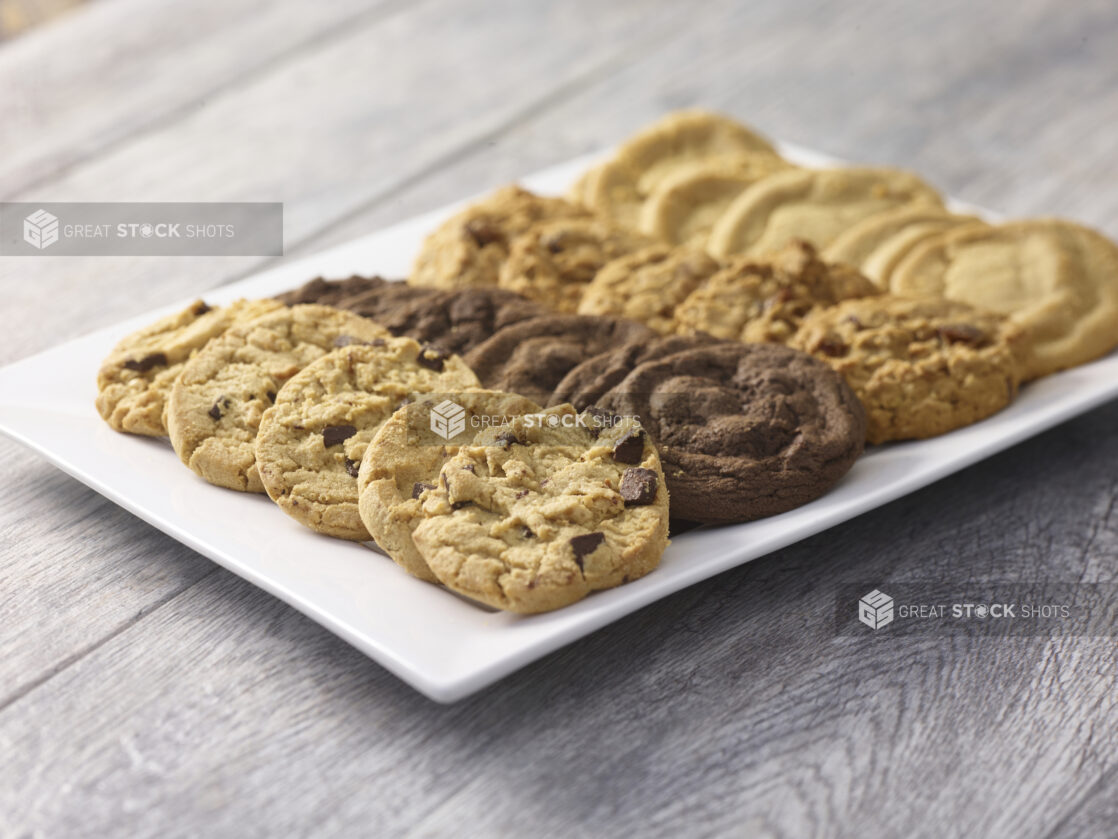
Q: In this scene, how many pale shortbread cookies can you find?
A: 5